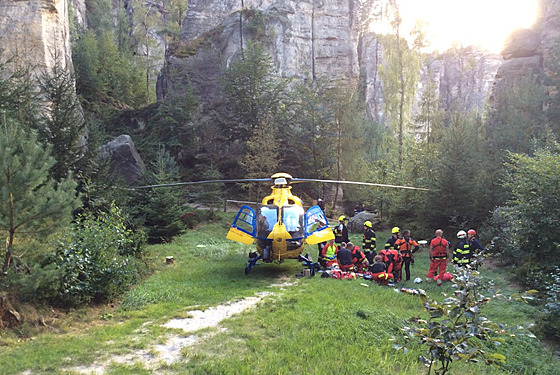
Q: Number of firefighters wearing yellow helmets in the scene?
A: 3